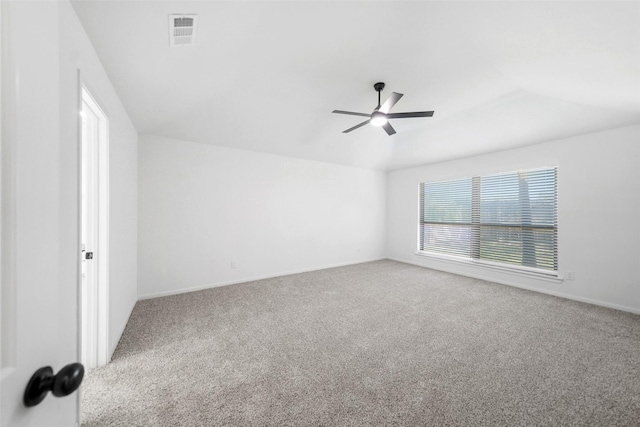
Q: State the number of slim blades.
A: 5